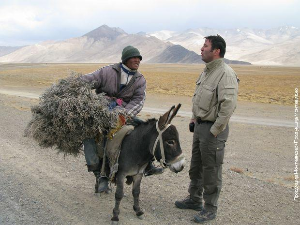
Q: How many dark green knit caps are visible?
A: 1